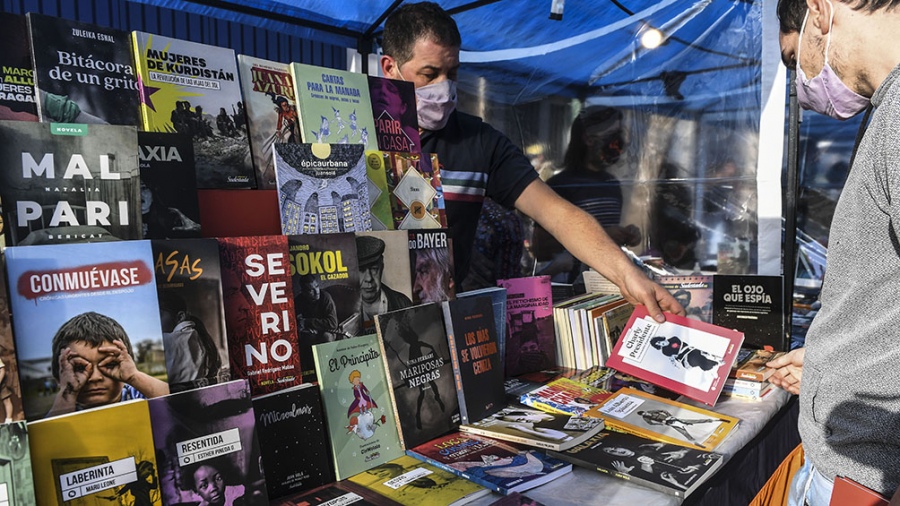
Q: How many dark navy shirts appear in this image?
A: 1